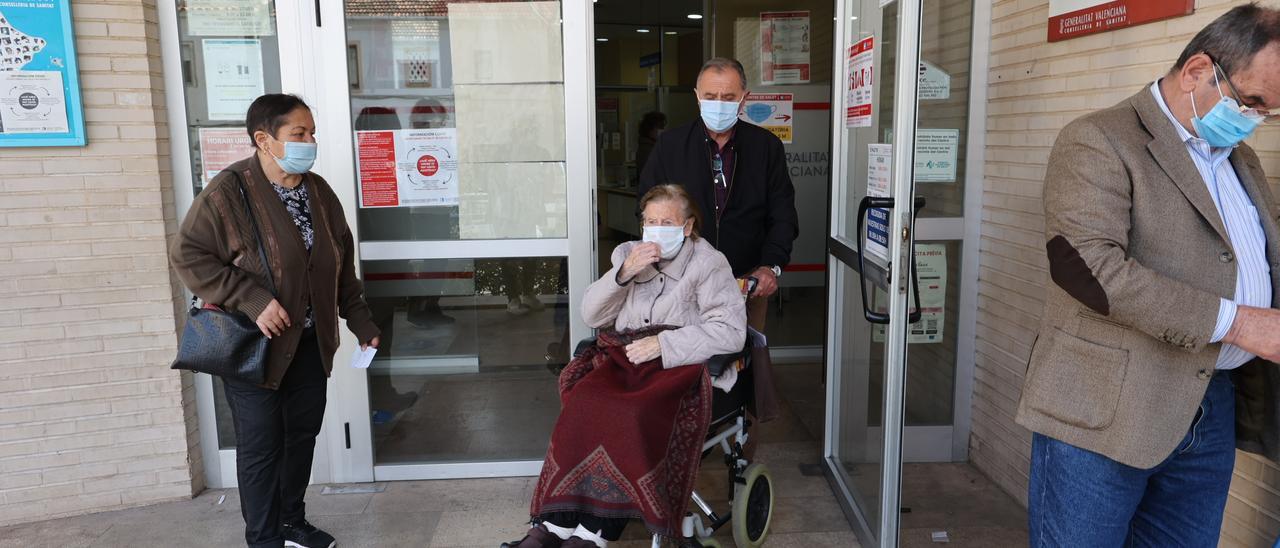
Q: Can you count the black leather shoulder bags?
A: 1